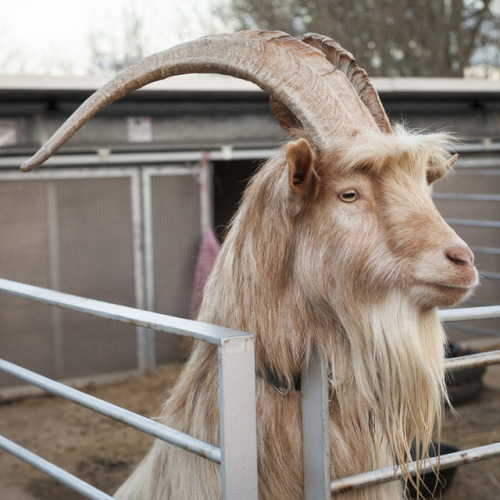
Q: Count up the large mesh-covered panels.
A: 2